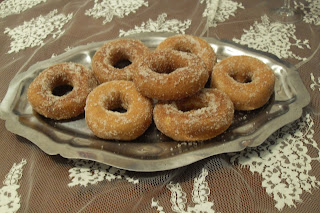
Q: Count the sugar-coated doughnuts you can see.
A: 7